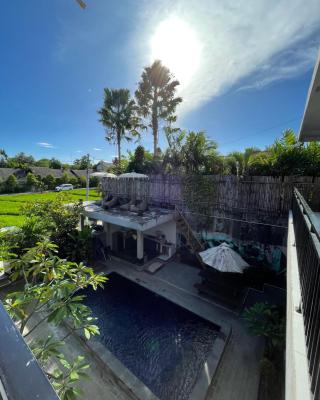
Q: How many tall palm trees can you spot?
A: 2